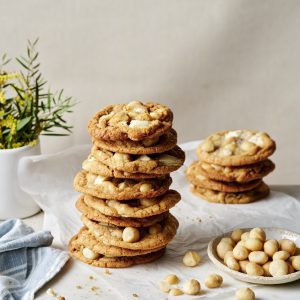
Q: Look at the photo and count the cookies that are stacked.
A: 14